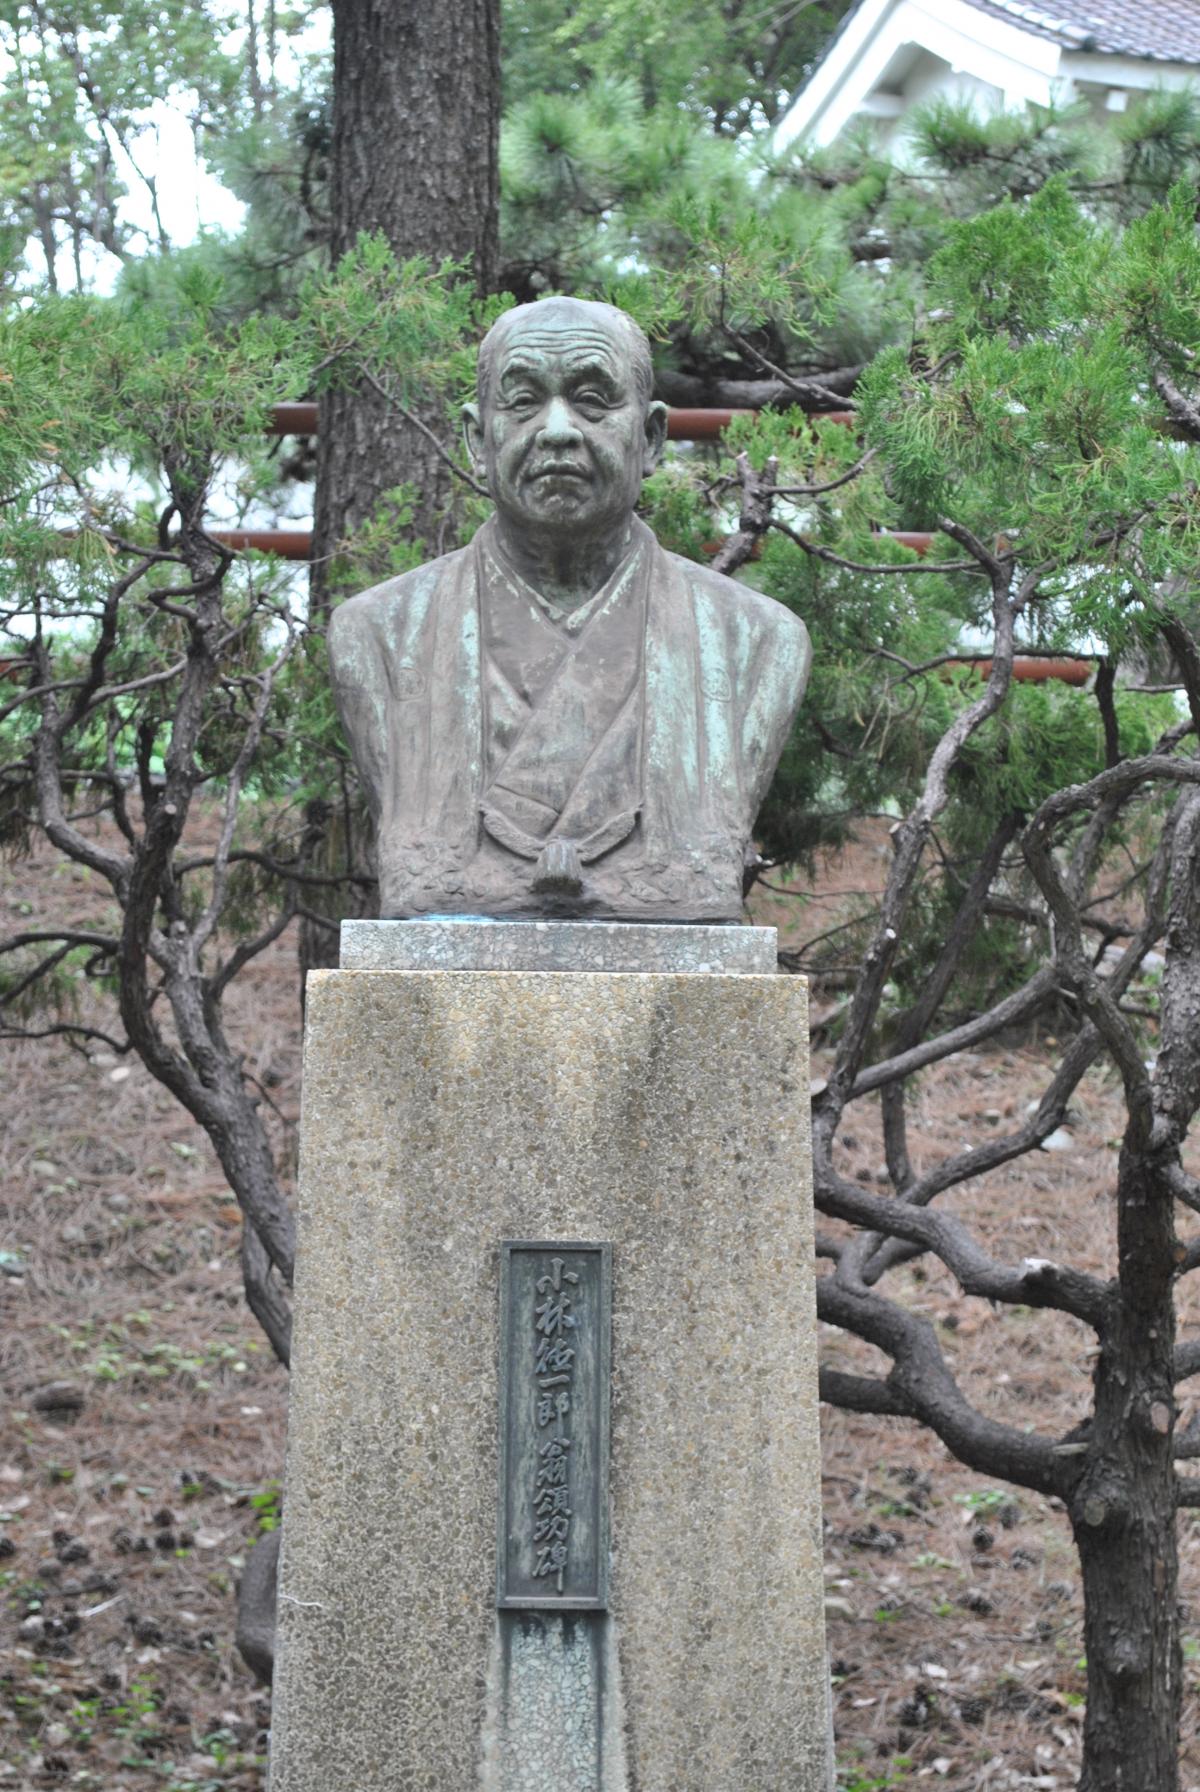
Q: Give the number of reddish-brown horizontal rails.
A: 3